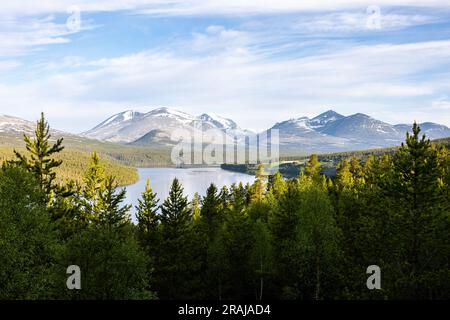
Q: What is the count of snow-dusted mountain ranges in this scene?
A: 2